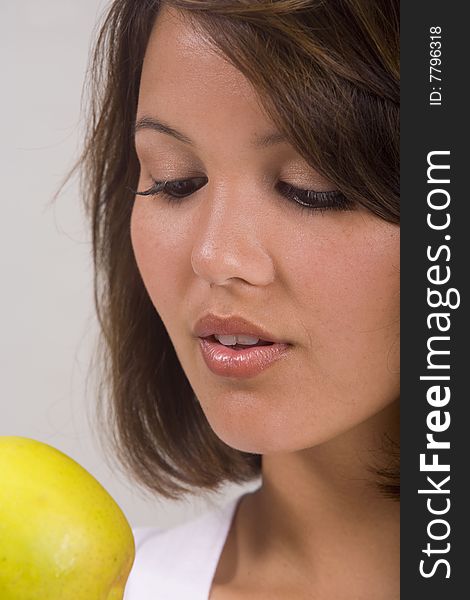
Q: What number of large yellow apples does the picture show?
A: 1